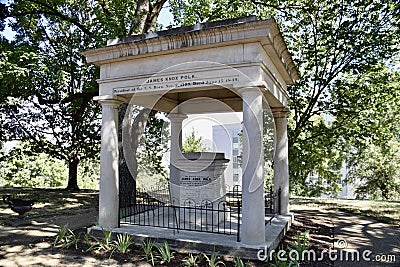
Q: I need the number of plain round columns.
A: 4